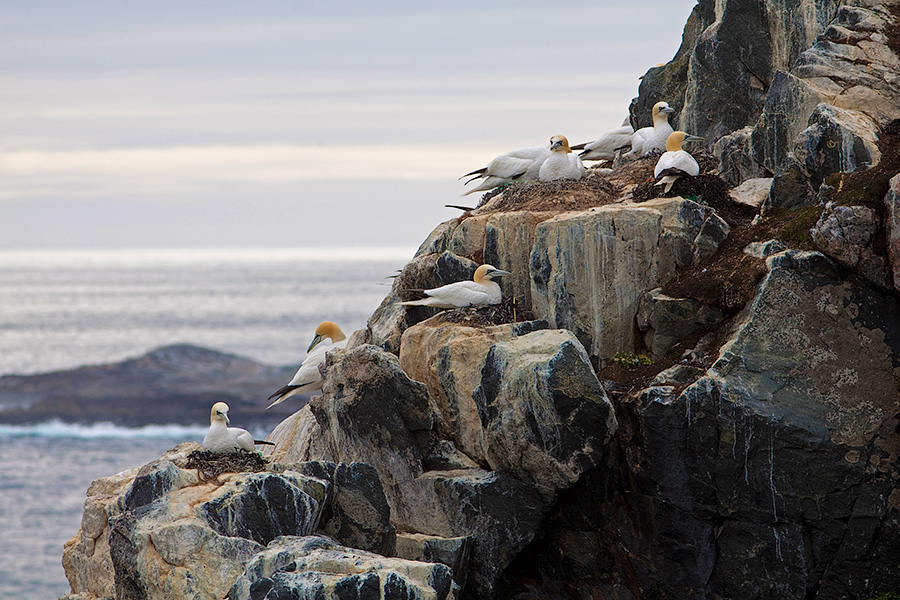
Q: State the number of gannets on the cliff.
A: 8